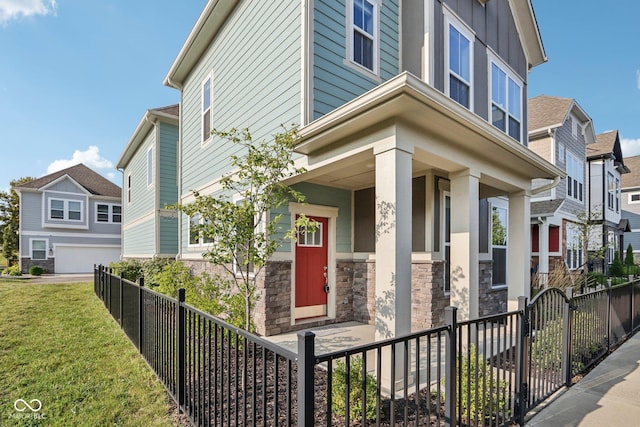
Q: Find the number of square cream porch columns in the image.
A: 3